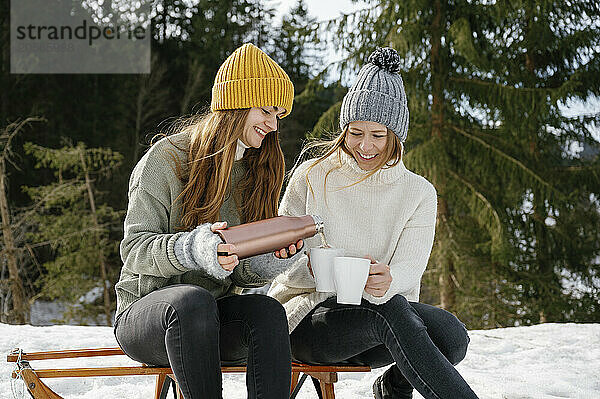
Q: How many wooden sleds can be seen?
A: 1